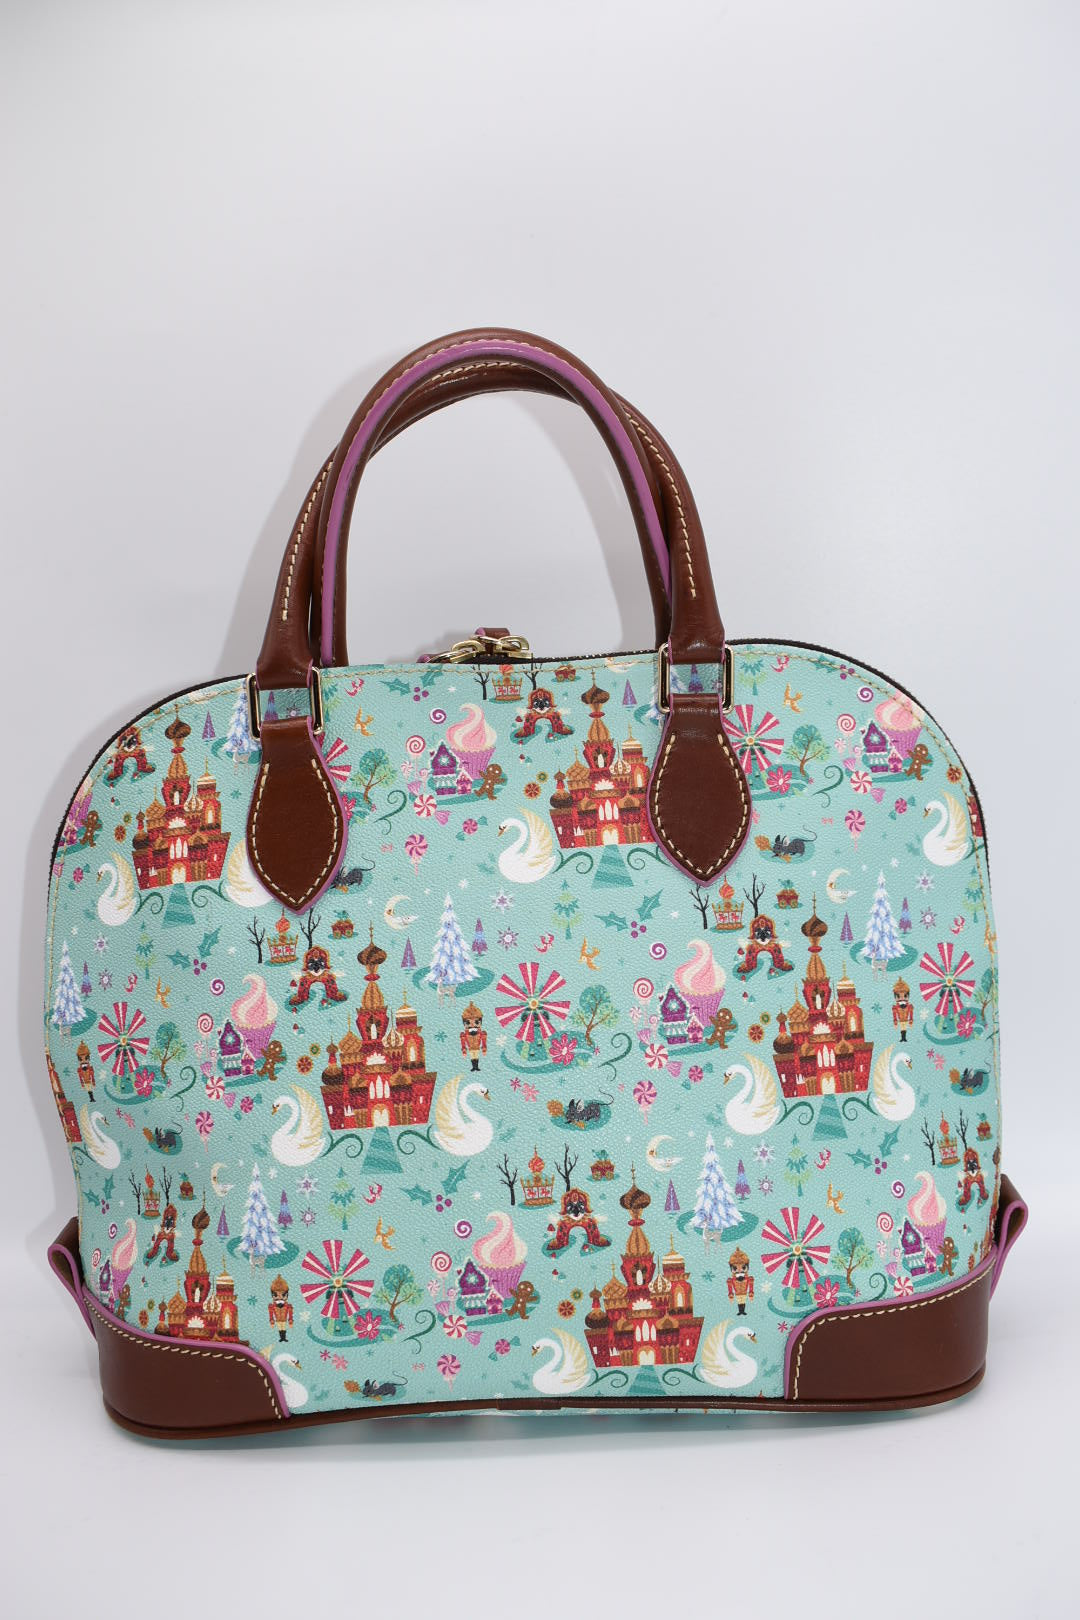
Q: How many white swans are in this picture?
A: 12